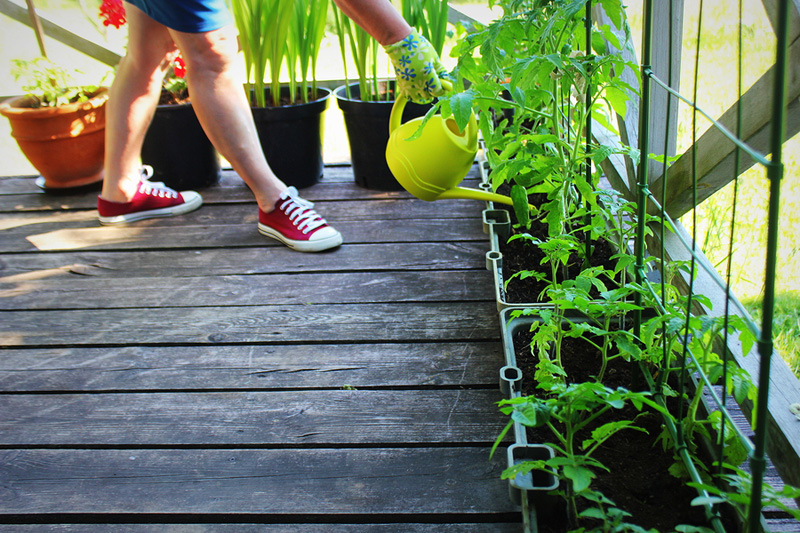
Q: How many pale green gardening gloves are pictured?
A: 1